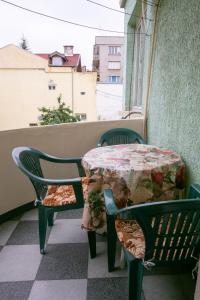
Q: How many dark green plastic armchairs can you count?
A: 3